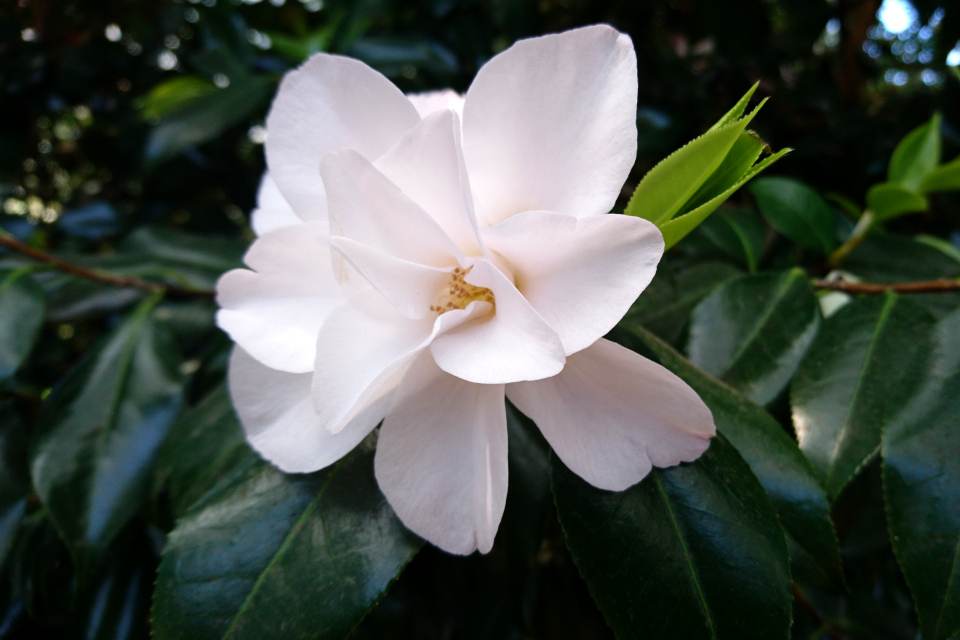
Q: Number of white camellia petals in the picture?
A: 14